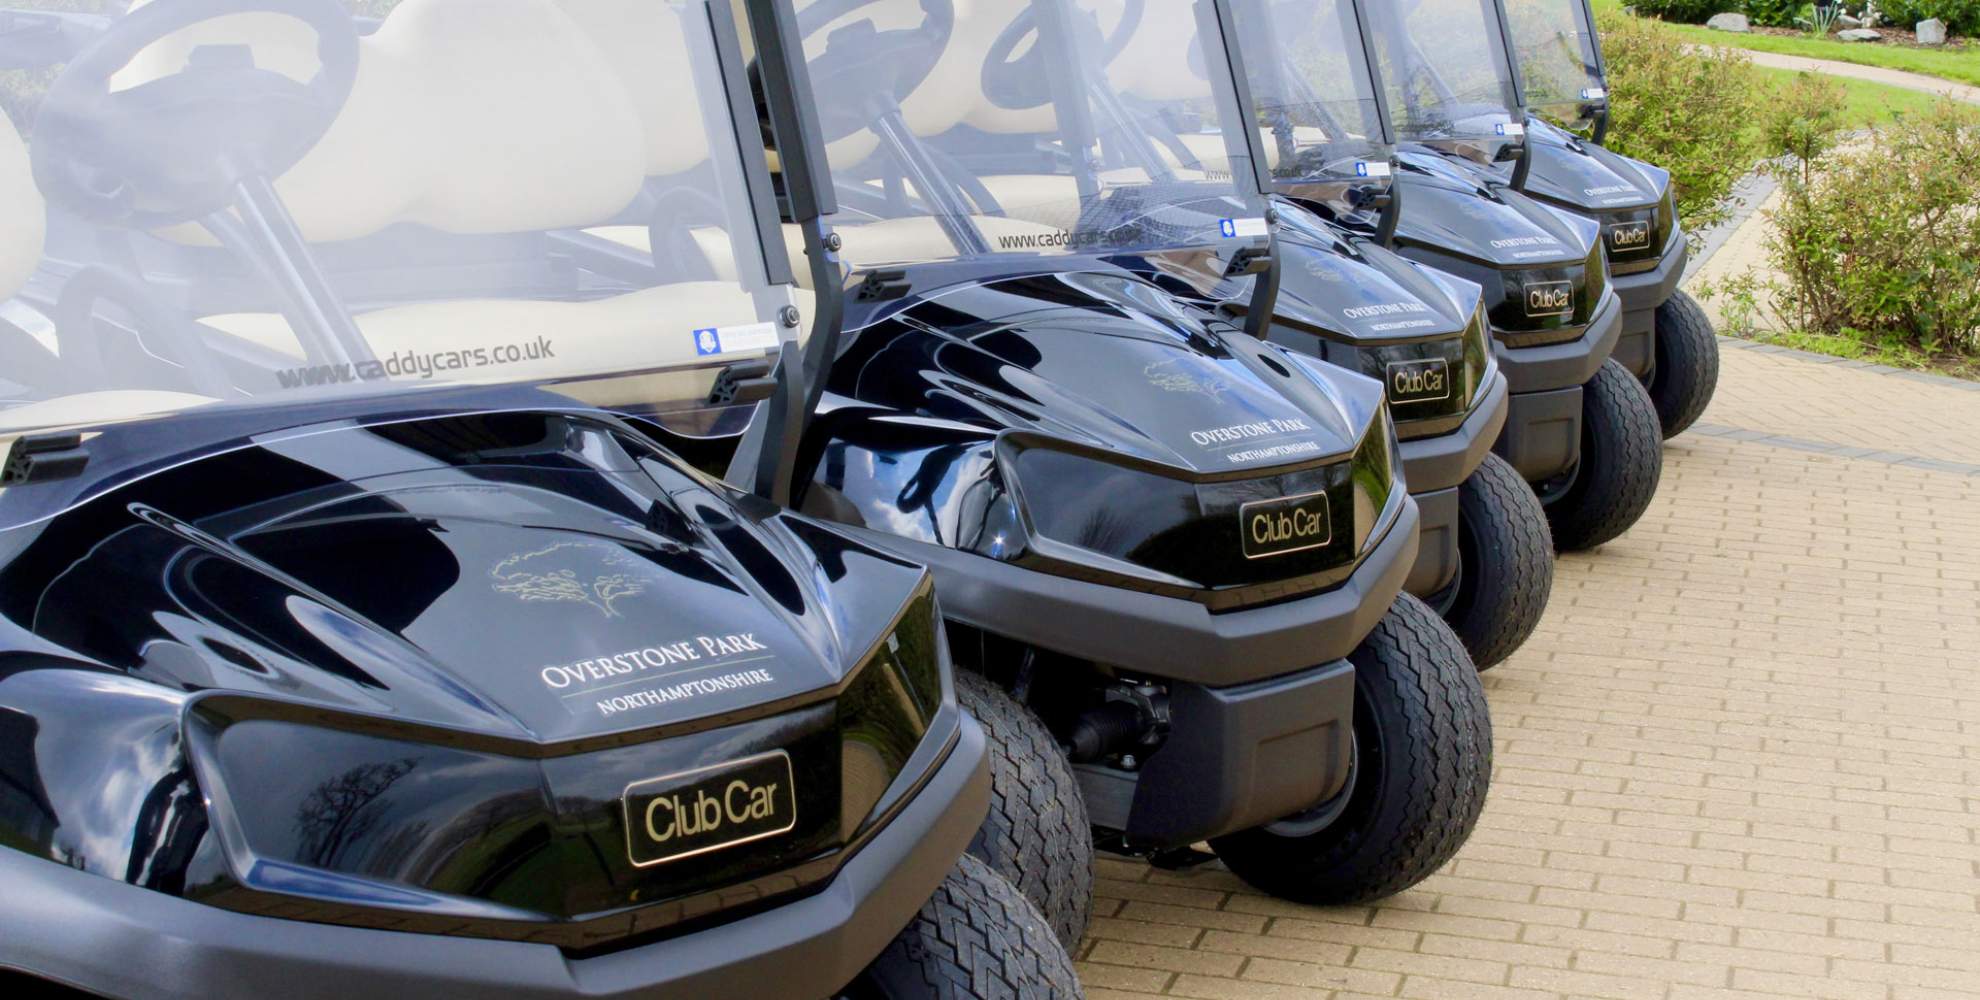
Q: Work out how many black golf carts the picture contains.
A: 5